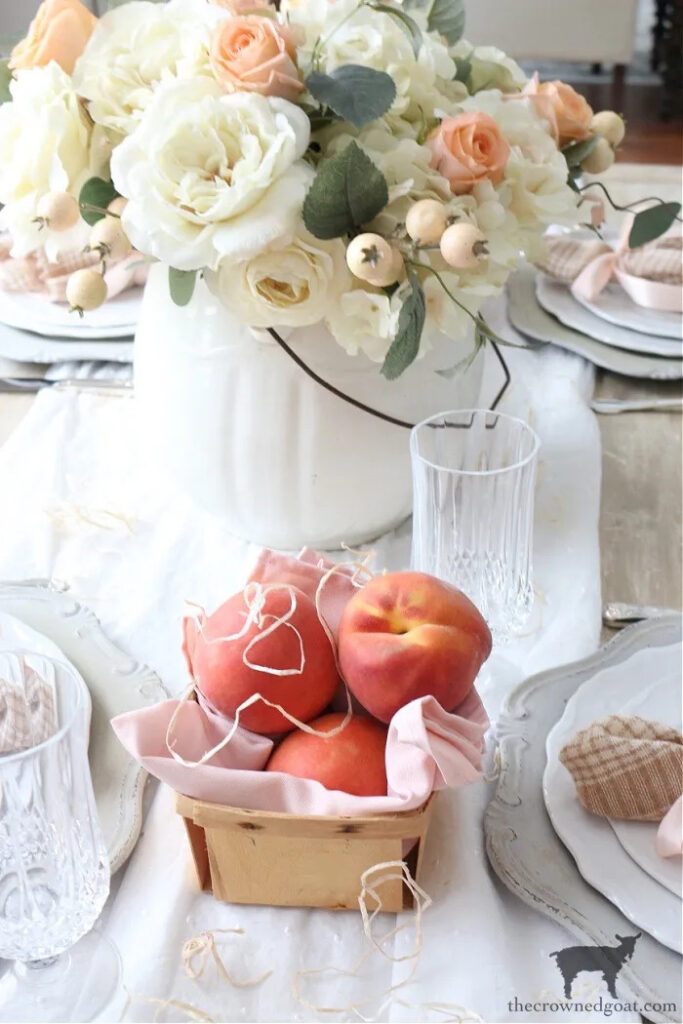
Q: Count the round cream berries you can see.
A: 10